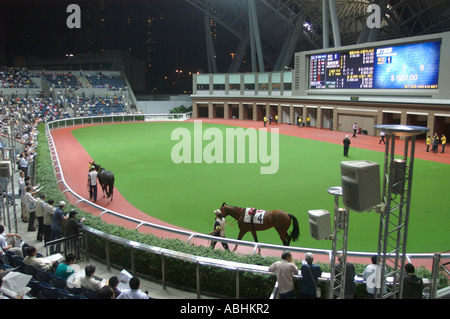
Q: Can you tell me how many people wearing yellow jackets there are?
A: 7